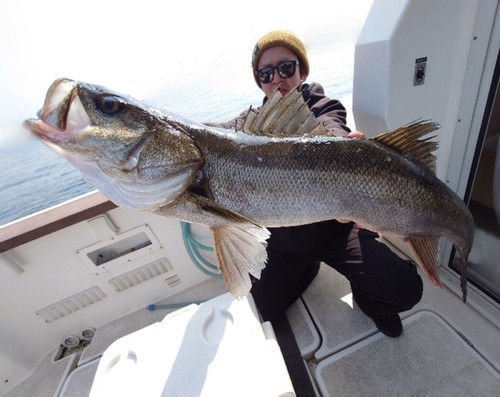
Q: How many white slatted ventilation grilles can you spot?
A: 2